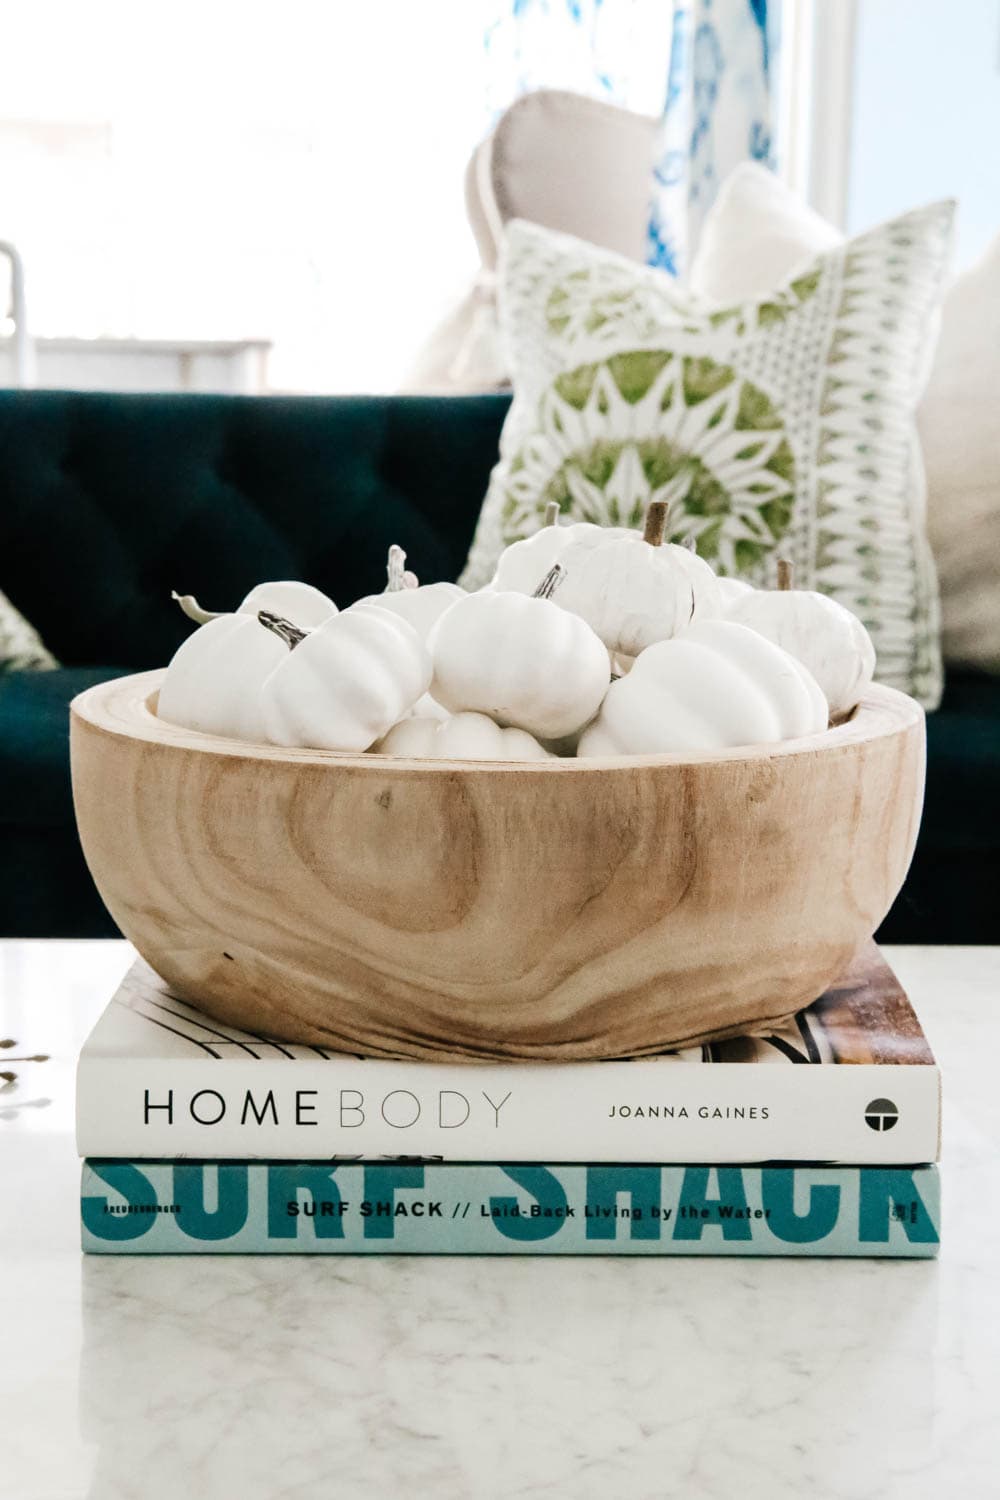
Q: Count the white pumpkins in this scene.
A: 11